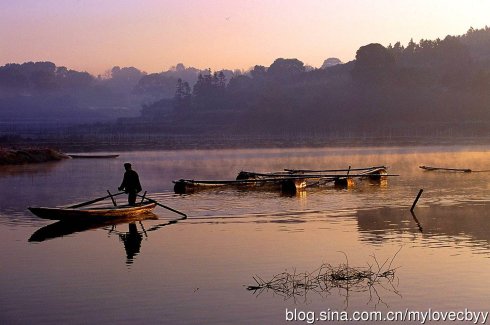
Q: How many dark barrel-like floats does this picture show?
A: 5